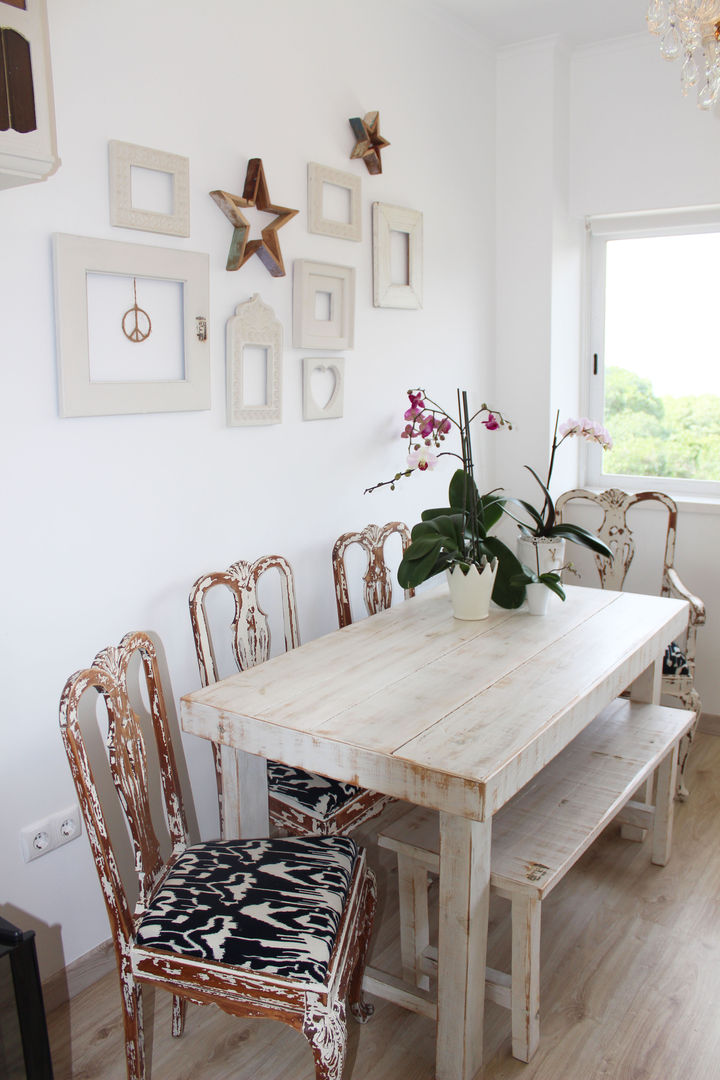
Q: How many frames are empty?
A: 6